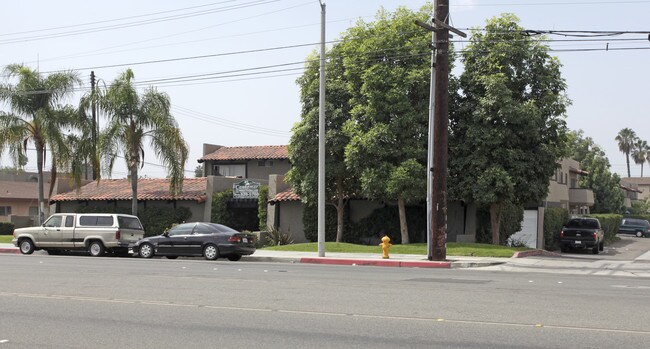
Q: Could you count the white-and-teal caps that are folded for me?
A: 0